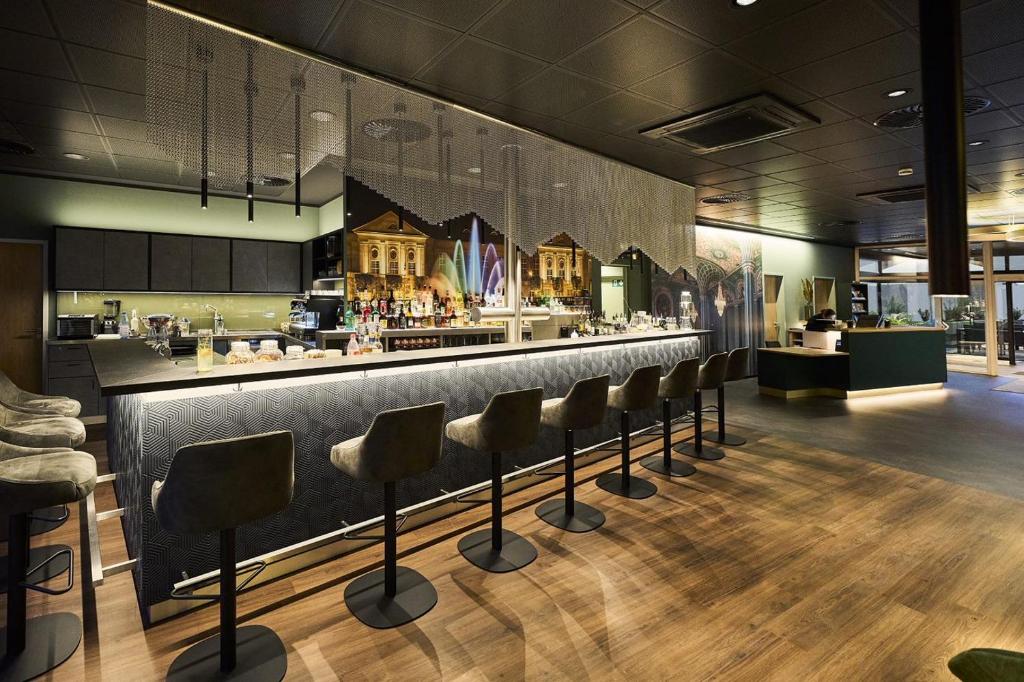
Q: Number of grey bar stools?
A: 11